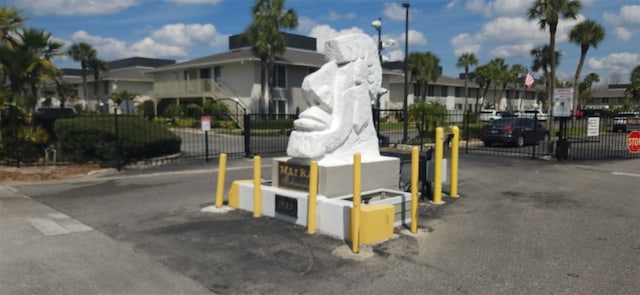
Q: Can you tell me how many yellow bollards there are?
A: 7